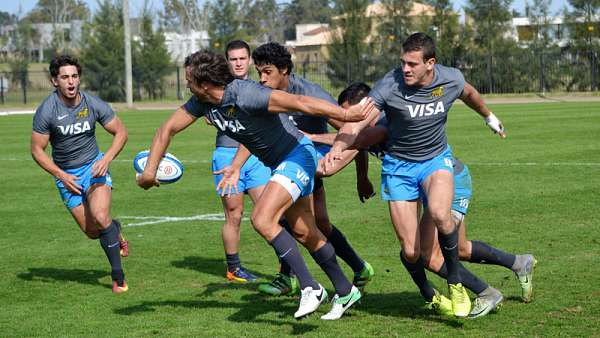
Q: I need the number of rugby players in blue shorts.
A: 6